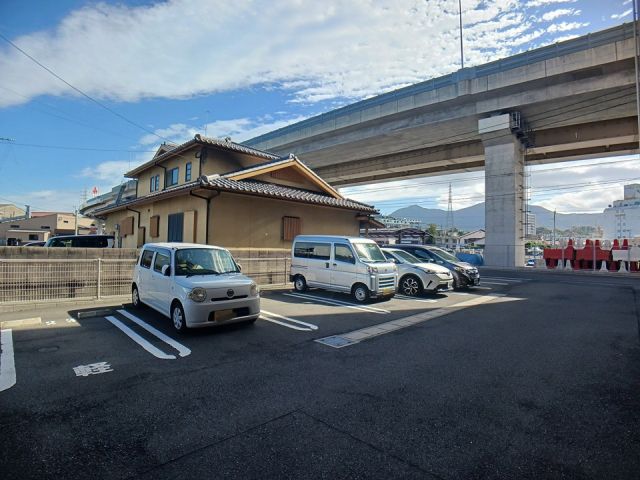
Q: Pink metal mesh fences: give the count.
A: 0